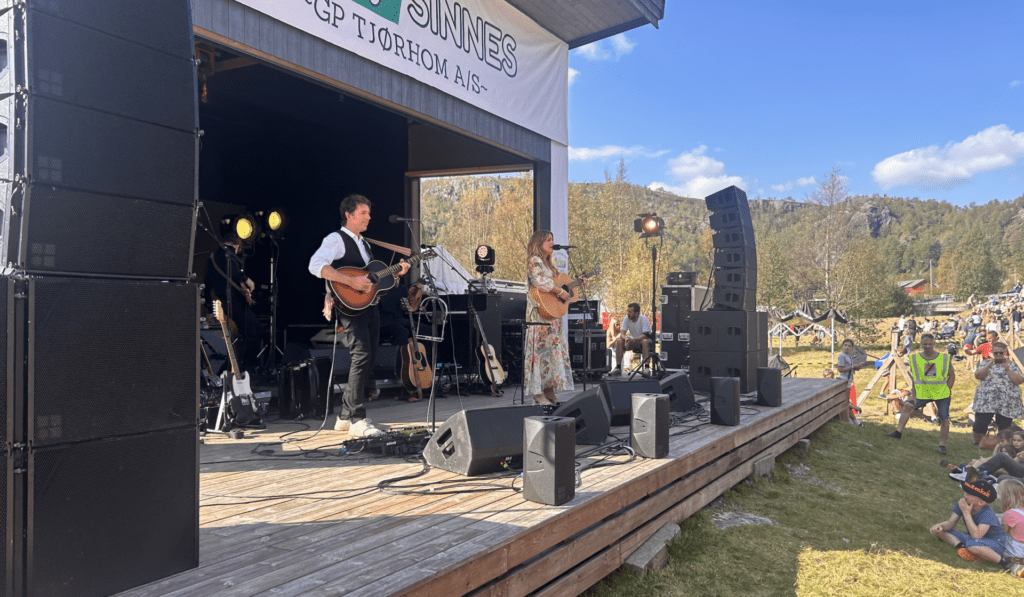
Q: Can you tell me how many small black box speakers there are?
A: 4